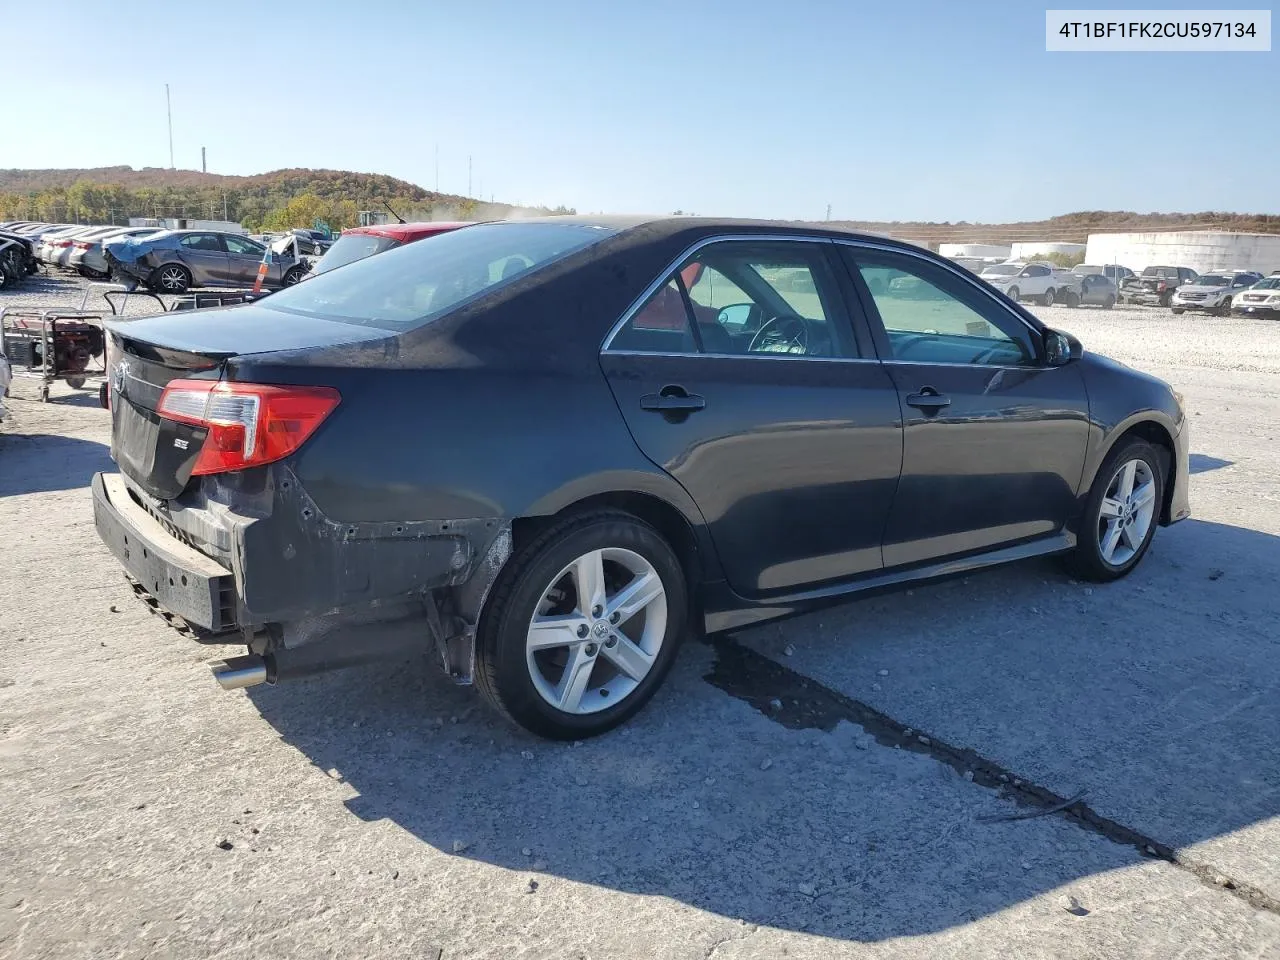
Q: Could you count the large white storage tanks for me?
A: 3